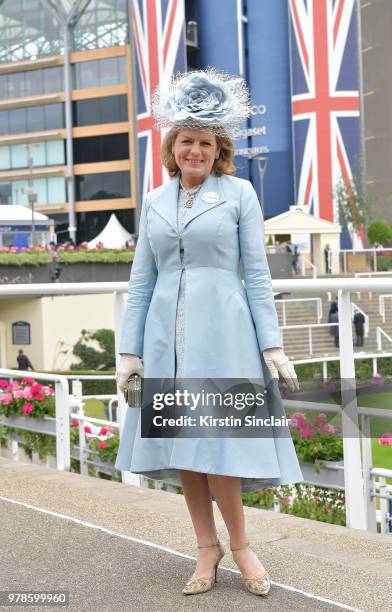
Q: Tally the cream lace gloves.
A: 2